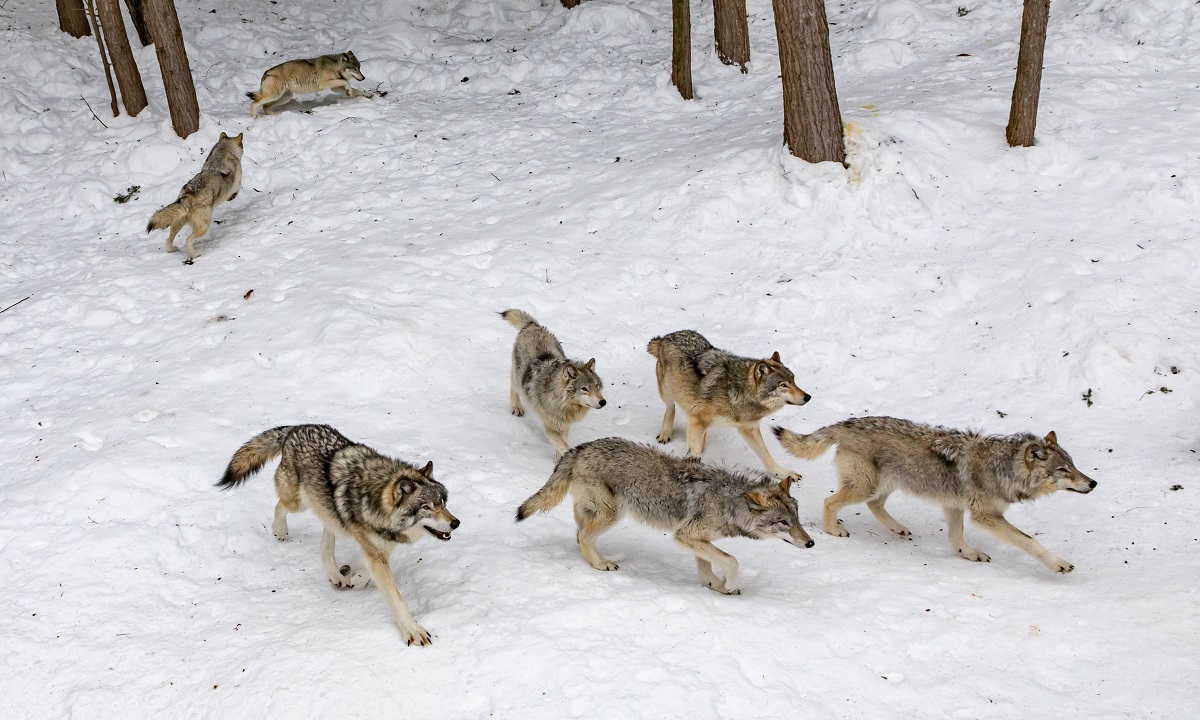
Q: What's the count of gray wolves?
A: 7